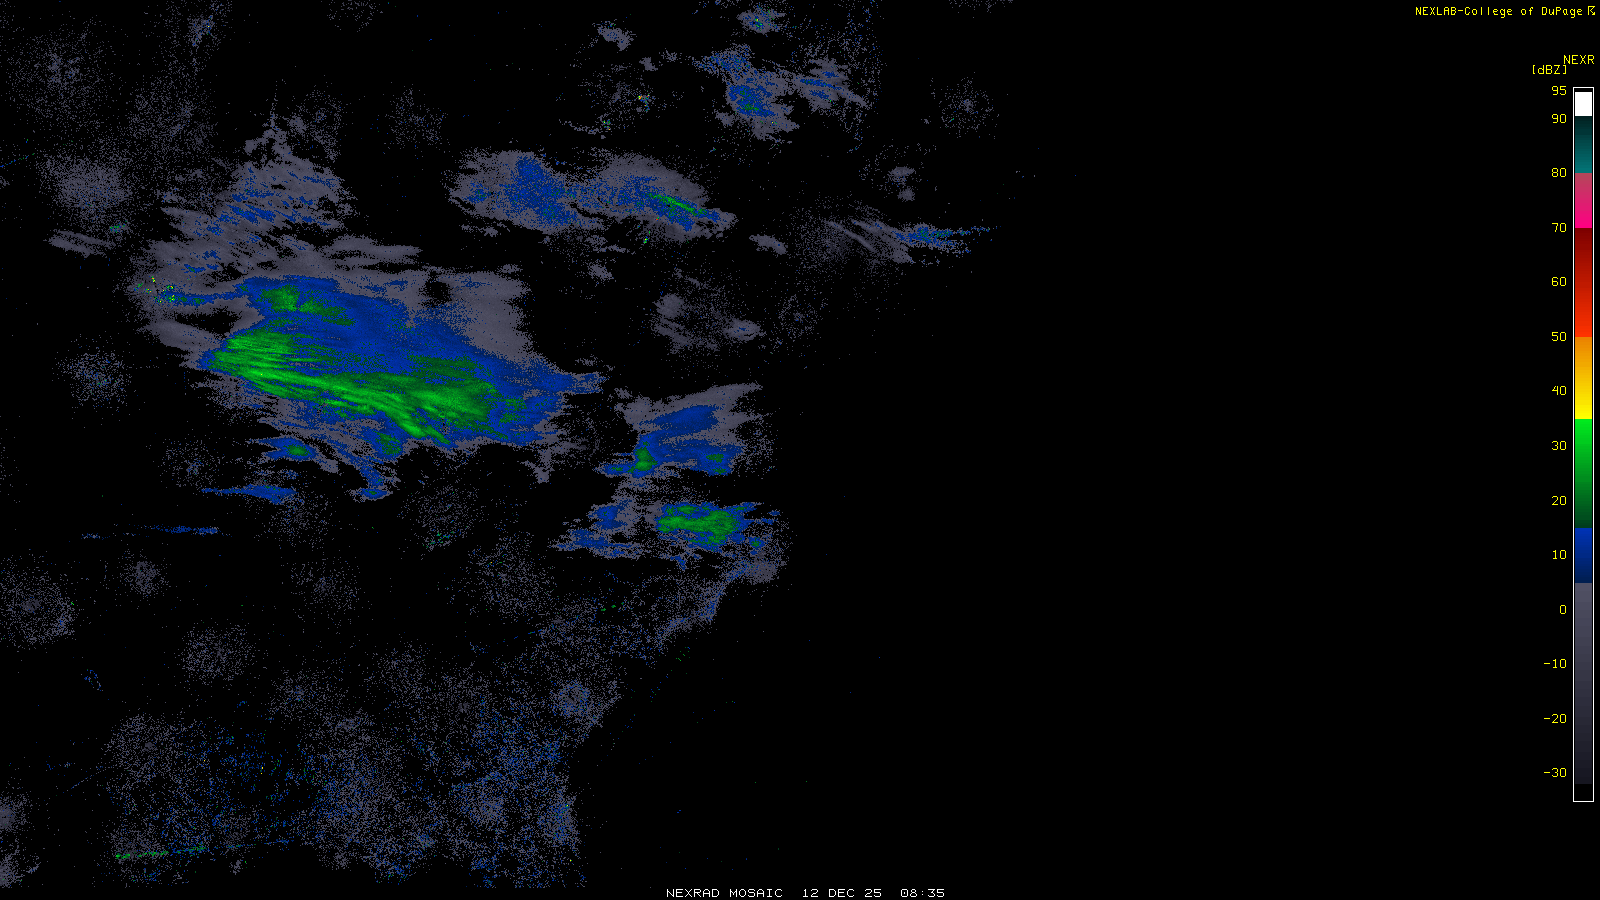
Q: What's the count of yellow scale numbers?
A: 14